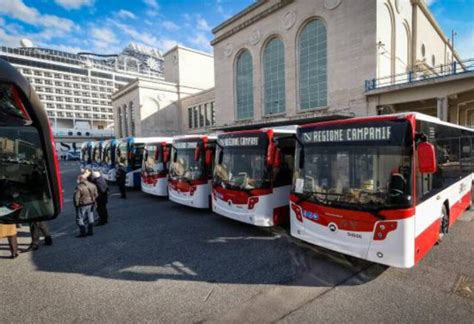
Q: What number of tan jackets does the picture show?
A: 1